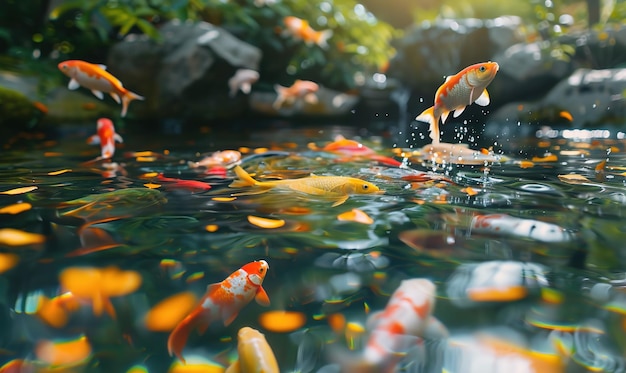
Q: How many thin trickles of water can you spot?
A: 1